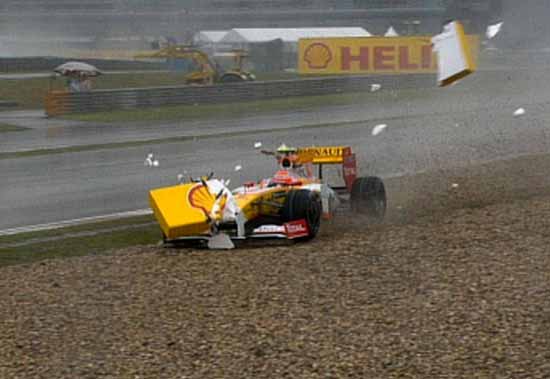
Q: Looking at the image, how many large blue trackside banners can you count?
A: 0